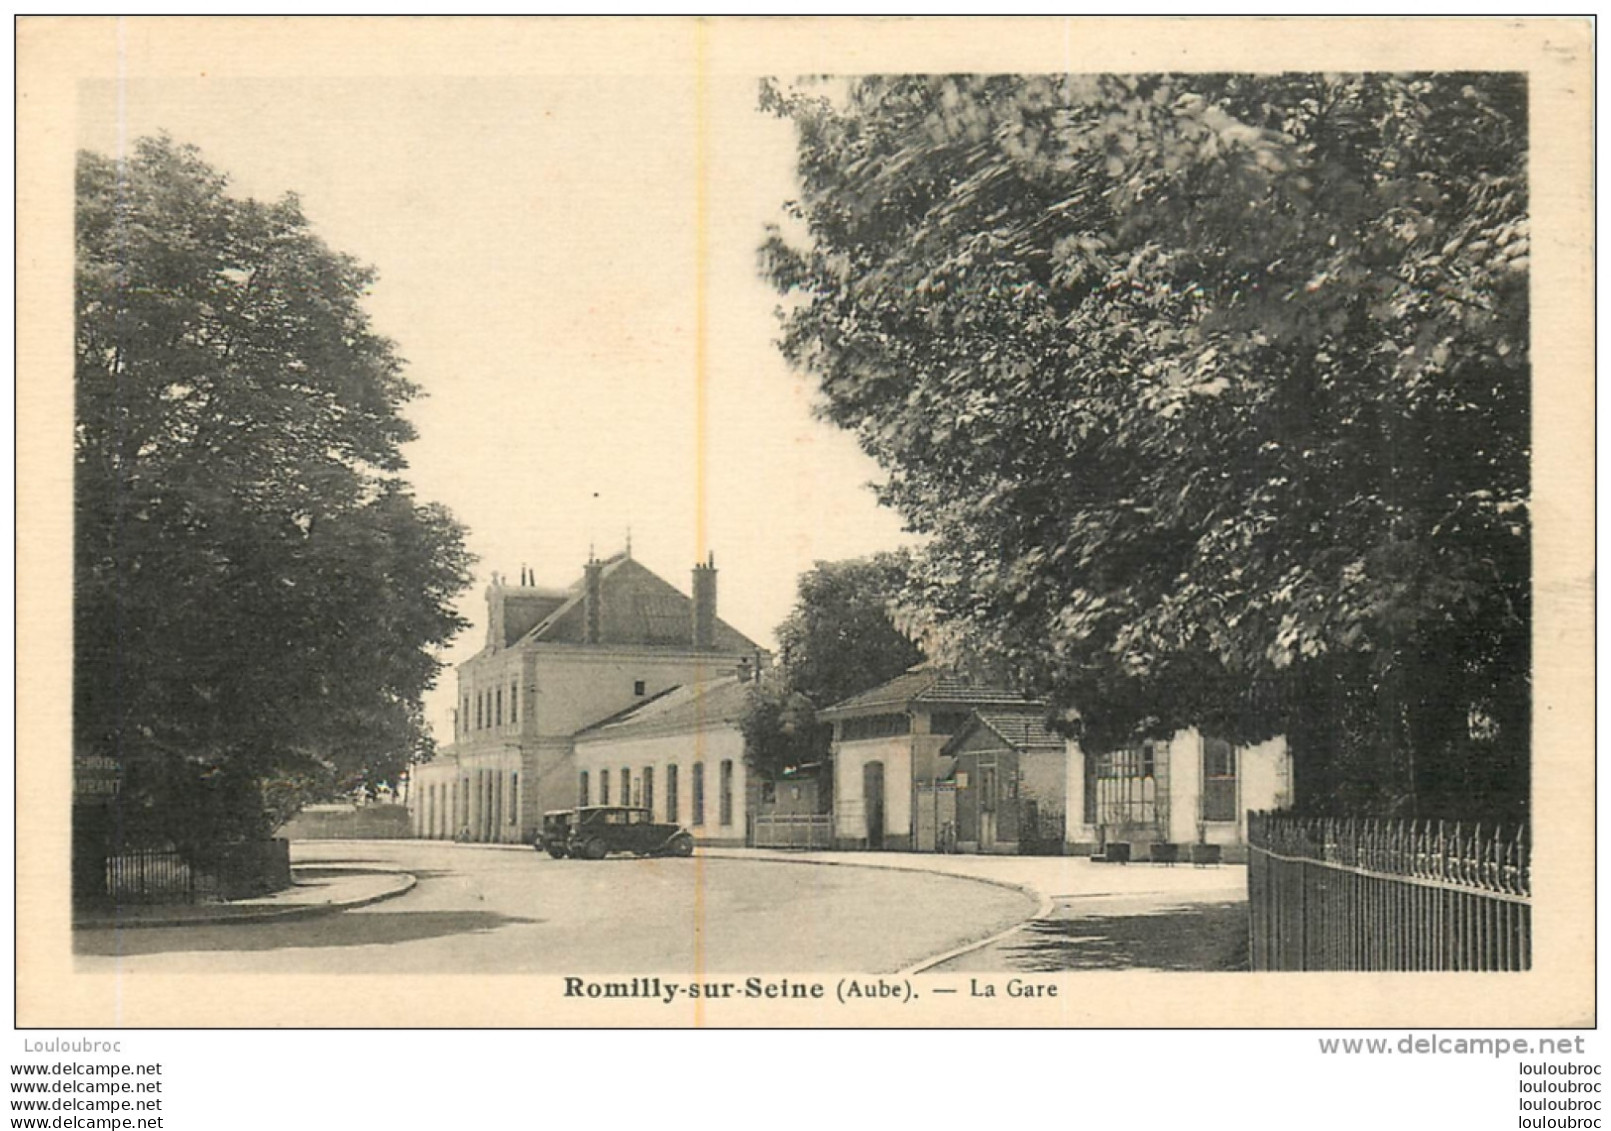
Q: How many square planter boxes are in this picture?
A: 3